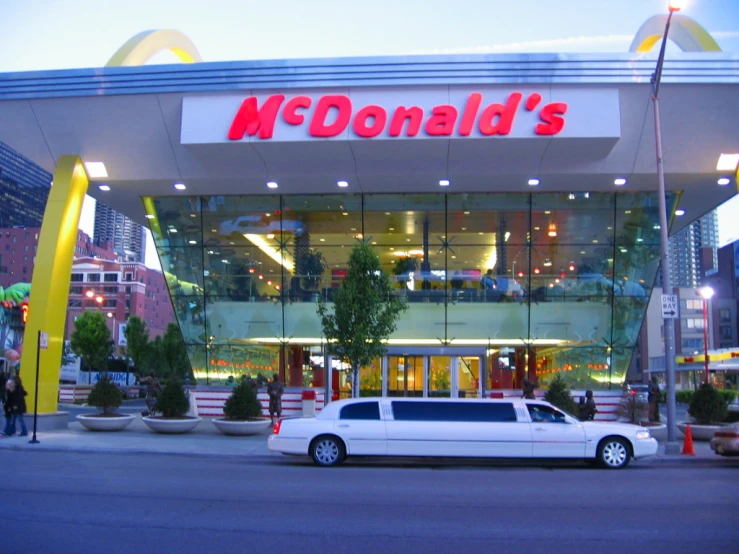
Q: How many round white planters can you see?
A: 5